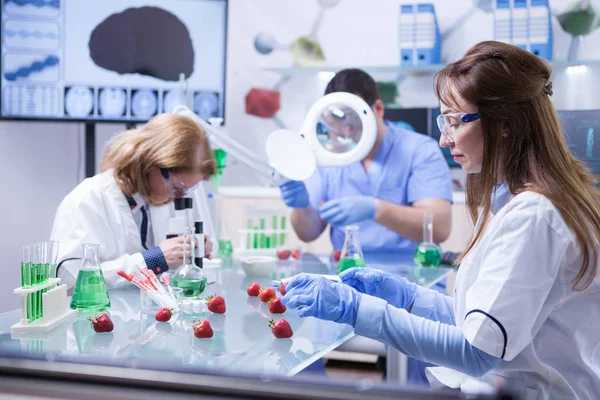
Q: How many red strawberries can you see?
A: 12